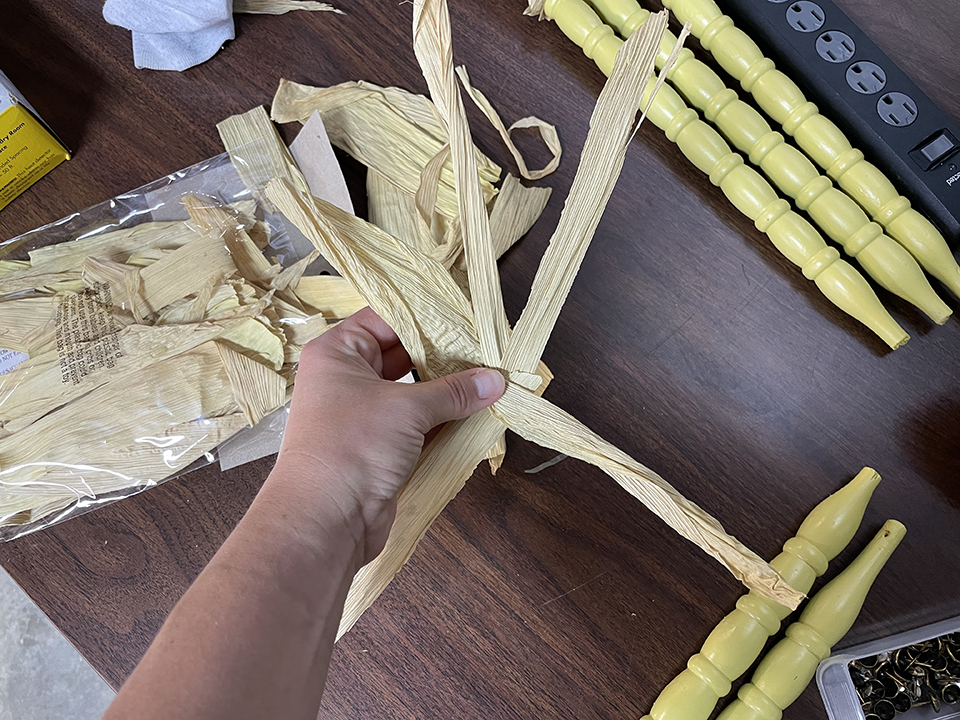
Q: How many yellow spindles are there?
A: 5